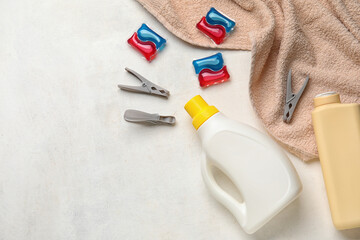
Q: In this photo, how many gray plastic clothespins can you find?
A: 3